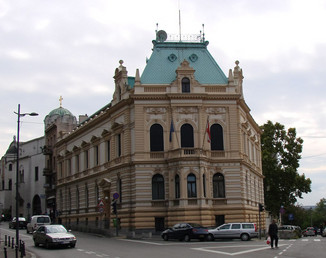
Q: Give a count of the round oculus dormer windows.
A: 2